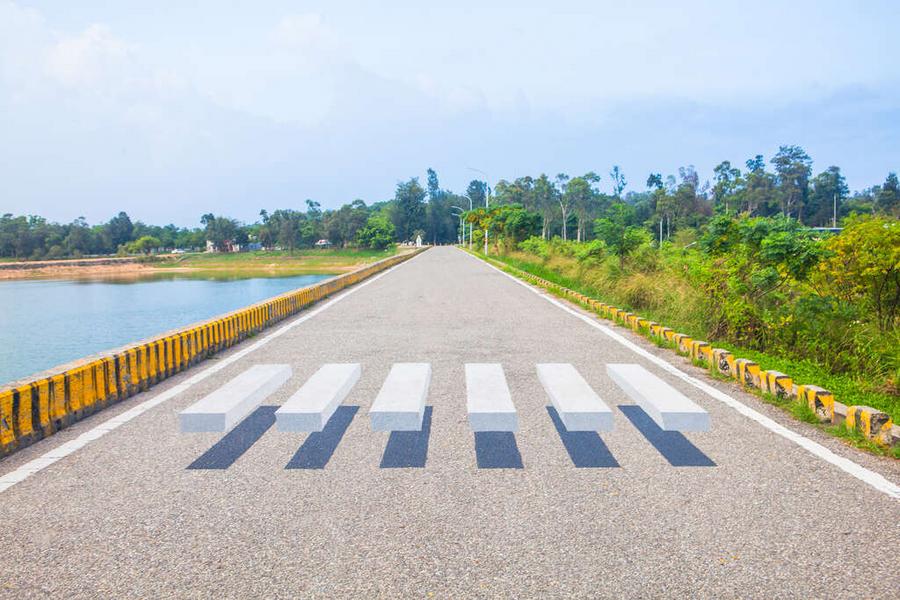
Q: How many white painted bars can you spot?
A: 6